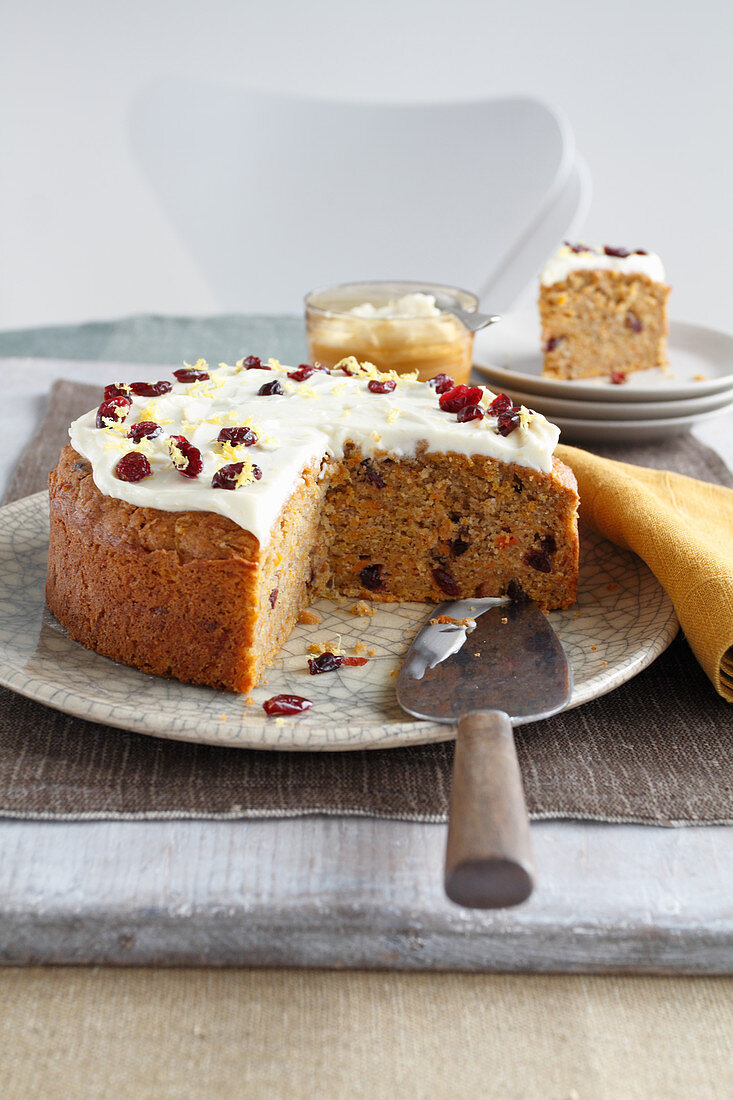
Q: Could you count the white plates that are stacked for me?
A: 3